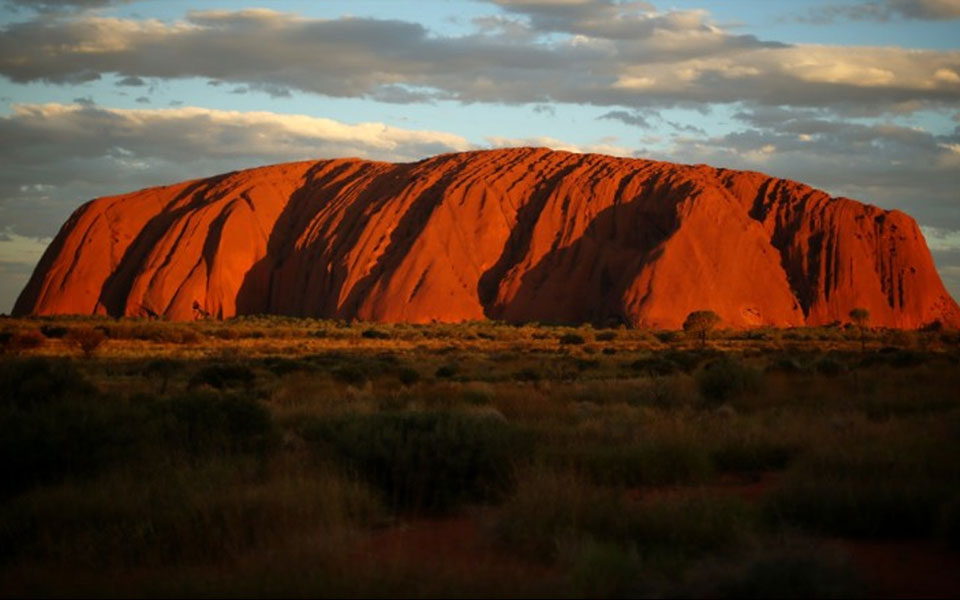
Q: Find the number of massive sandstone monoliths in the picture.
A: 1